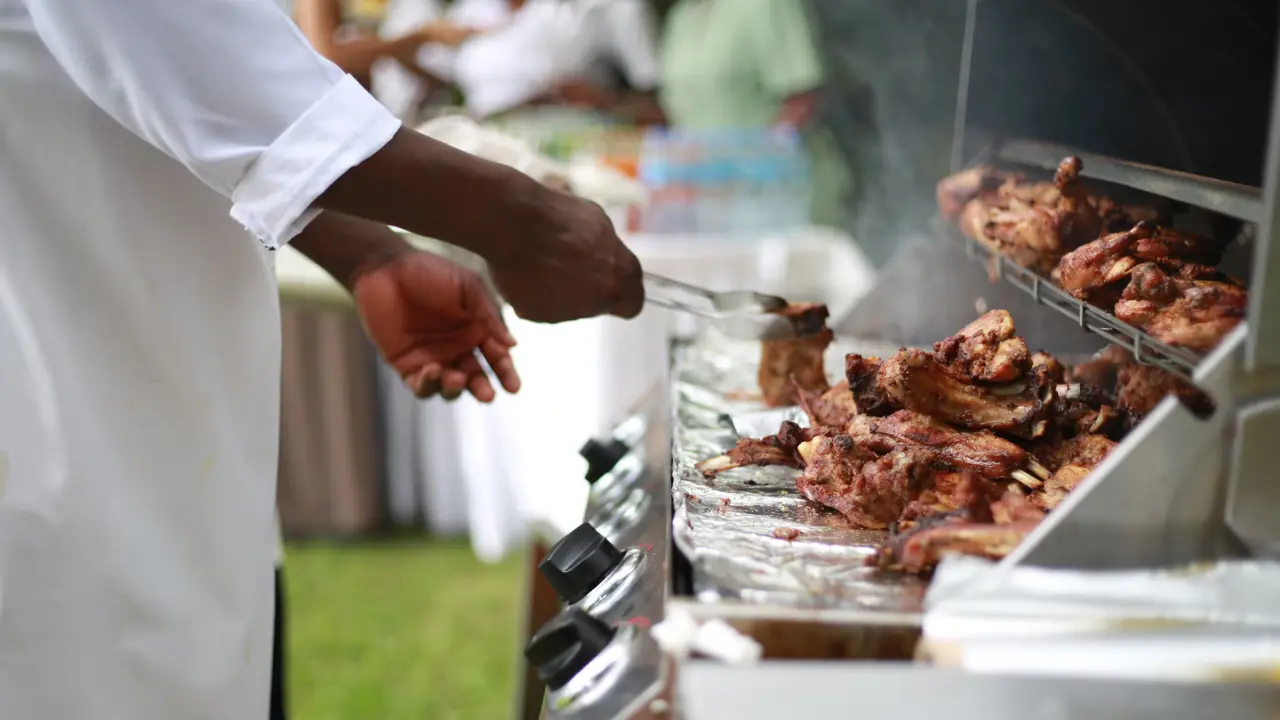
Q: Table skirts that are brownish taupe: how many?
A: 1